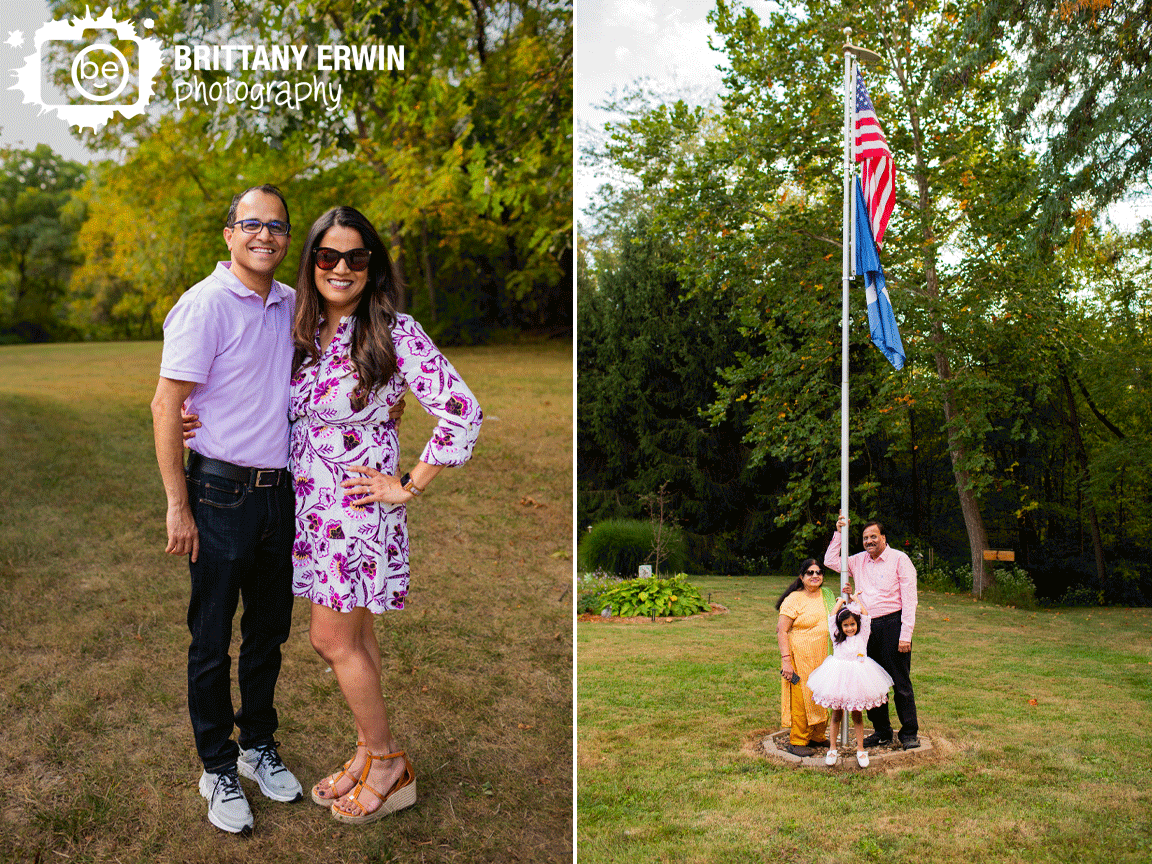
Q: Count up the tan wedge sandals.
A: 2